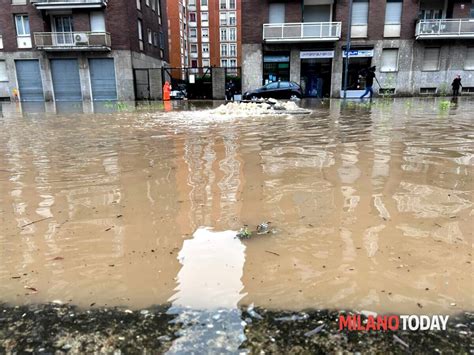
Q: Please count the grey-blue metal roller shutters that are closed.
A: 3